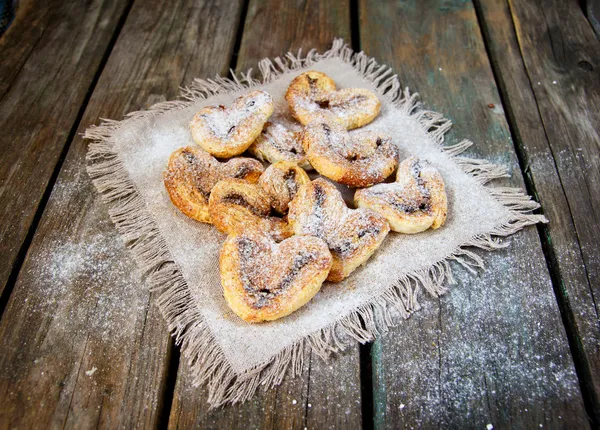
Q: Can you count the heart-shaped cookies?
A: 9